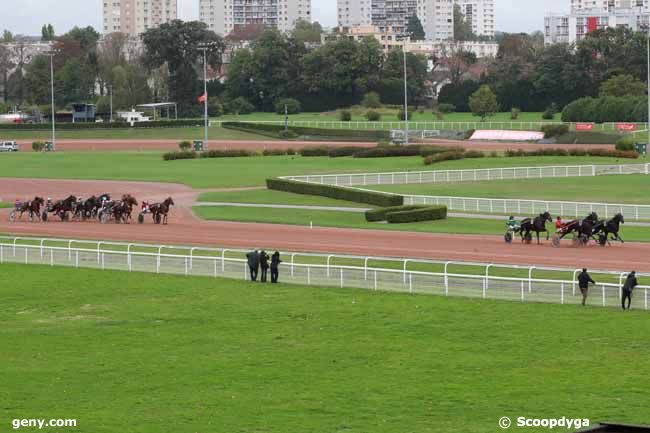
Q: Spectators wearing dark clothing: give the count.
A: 5